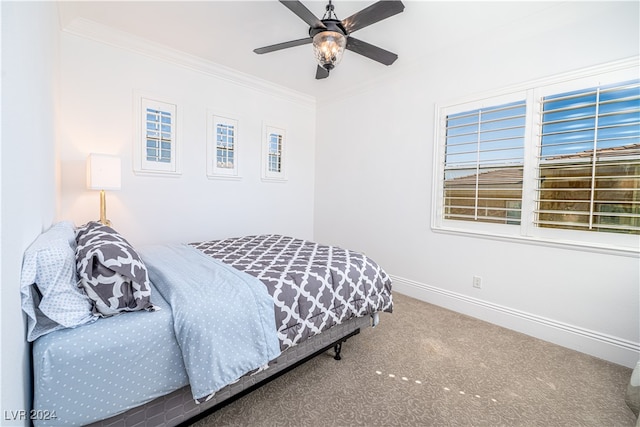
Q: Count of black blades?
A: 5